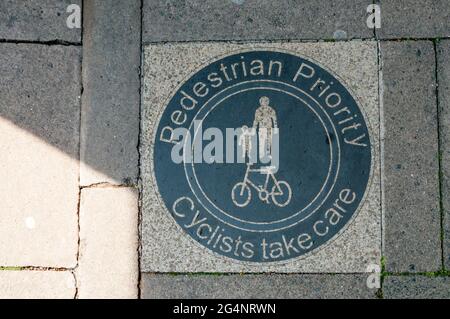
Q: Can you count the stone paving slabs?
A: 12